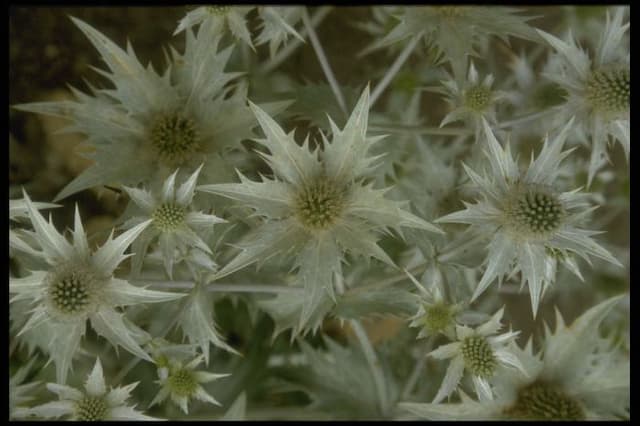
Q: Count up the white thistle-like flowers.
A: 14